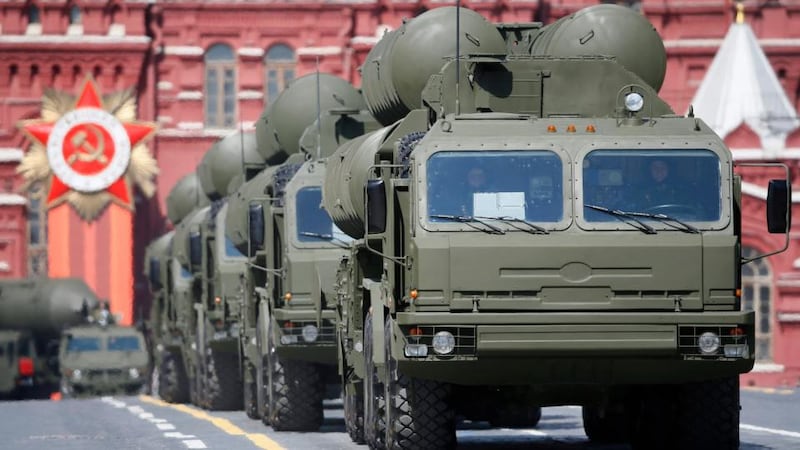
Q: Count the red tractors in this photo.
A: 0